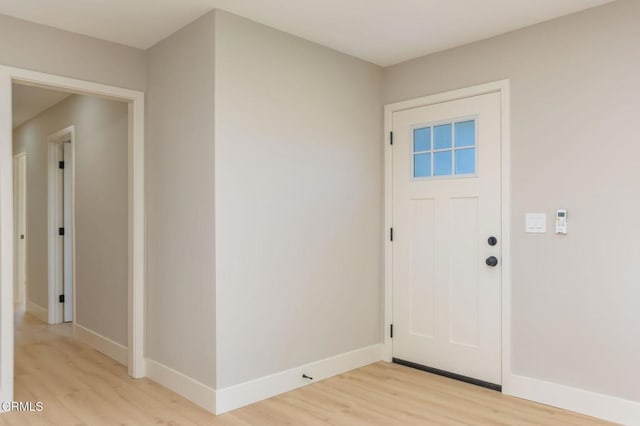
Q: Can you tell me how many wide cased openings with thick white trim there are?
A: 1